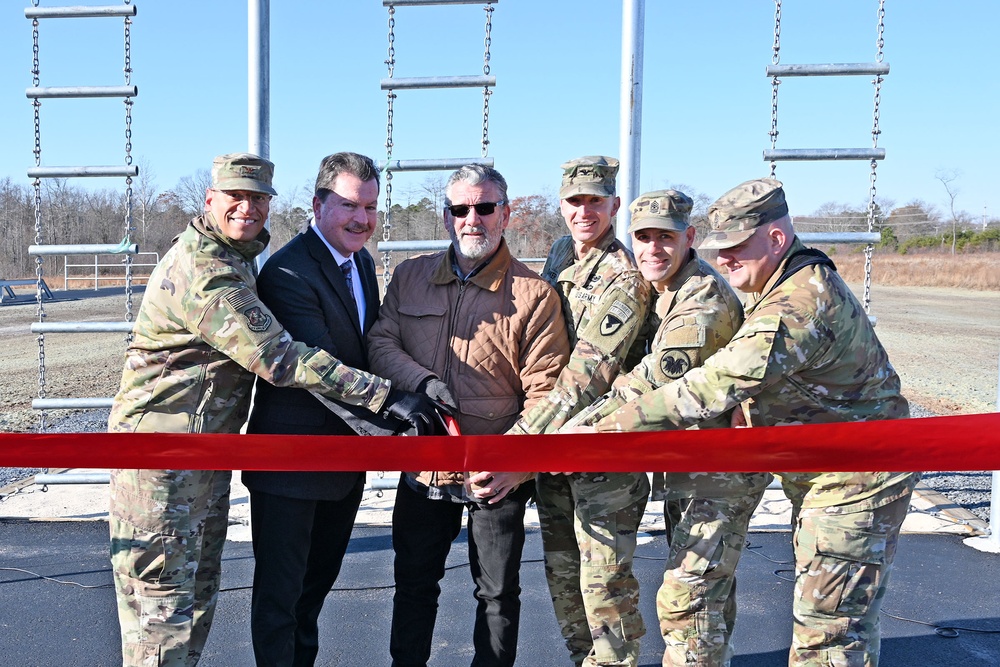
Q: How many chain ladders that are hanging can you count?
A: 3